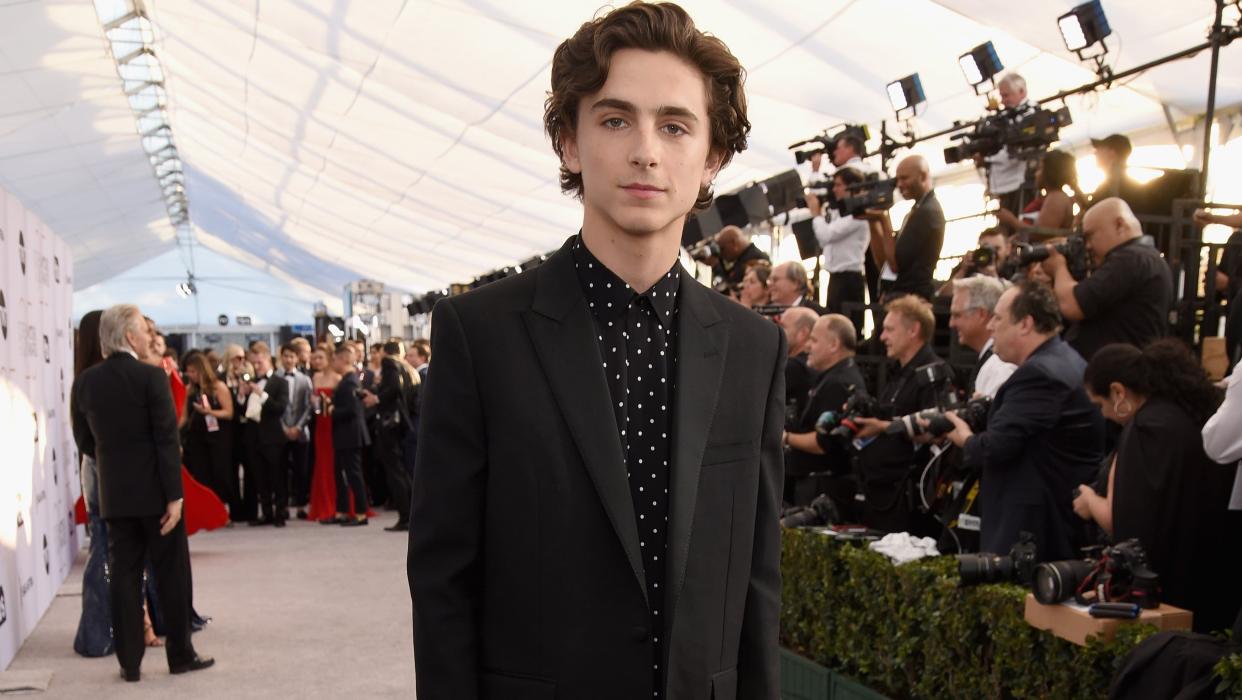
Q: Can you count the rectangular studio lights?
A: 3